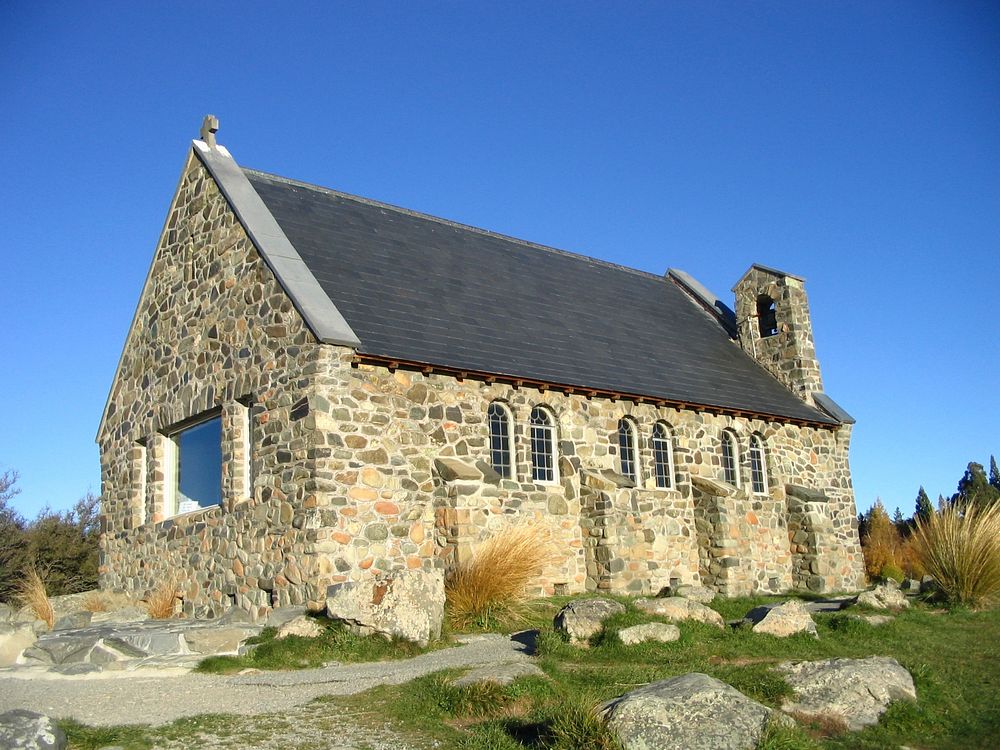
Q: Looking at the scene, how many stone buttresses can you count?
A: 4